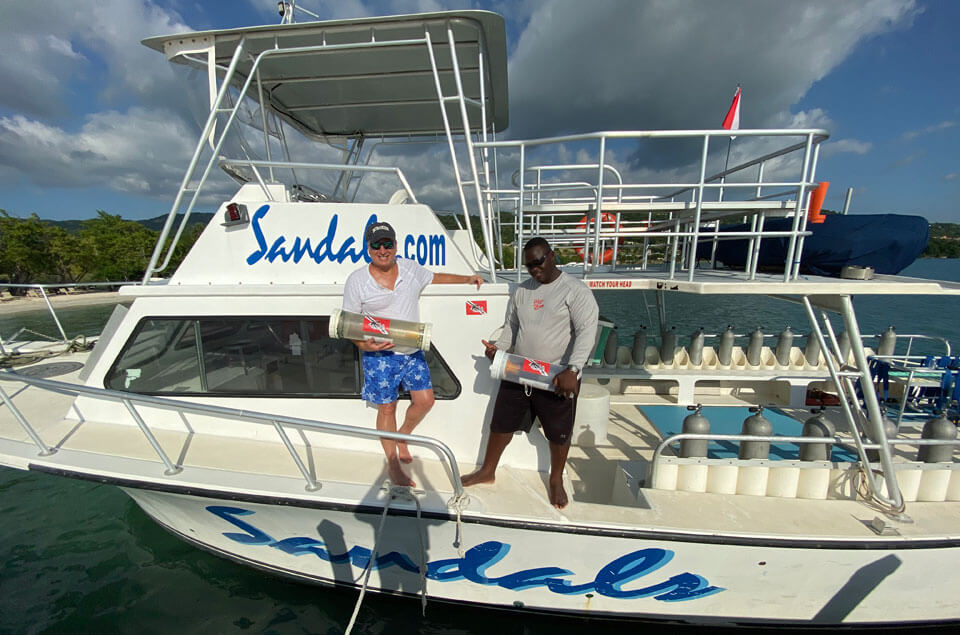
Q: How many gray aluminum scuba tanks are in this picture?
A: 15